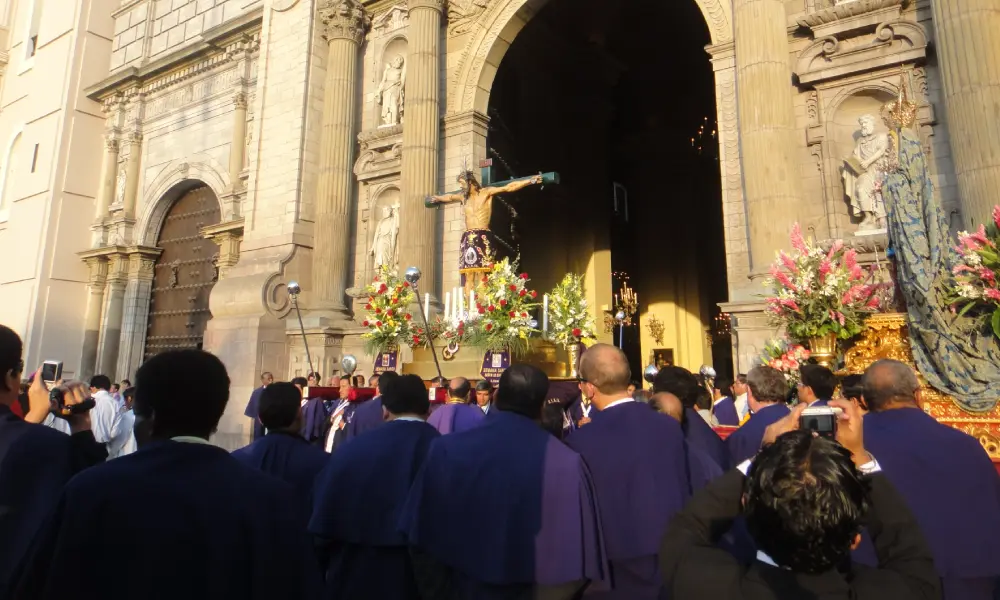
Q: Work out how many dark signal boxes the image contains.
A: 0